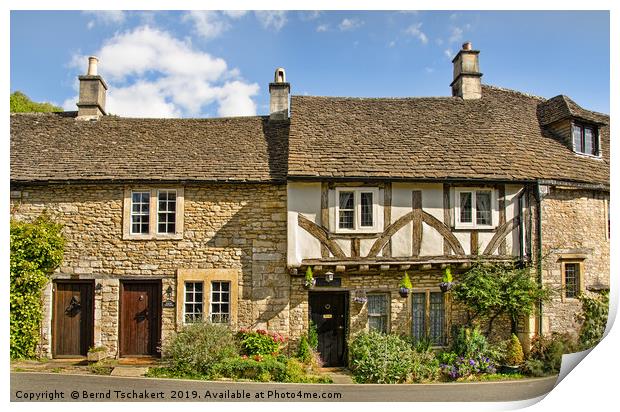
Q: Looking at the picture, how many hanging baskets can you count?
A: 3